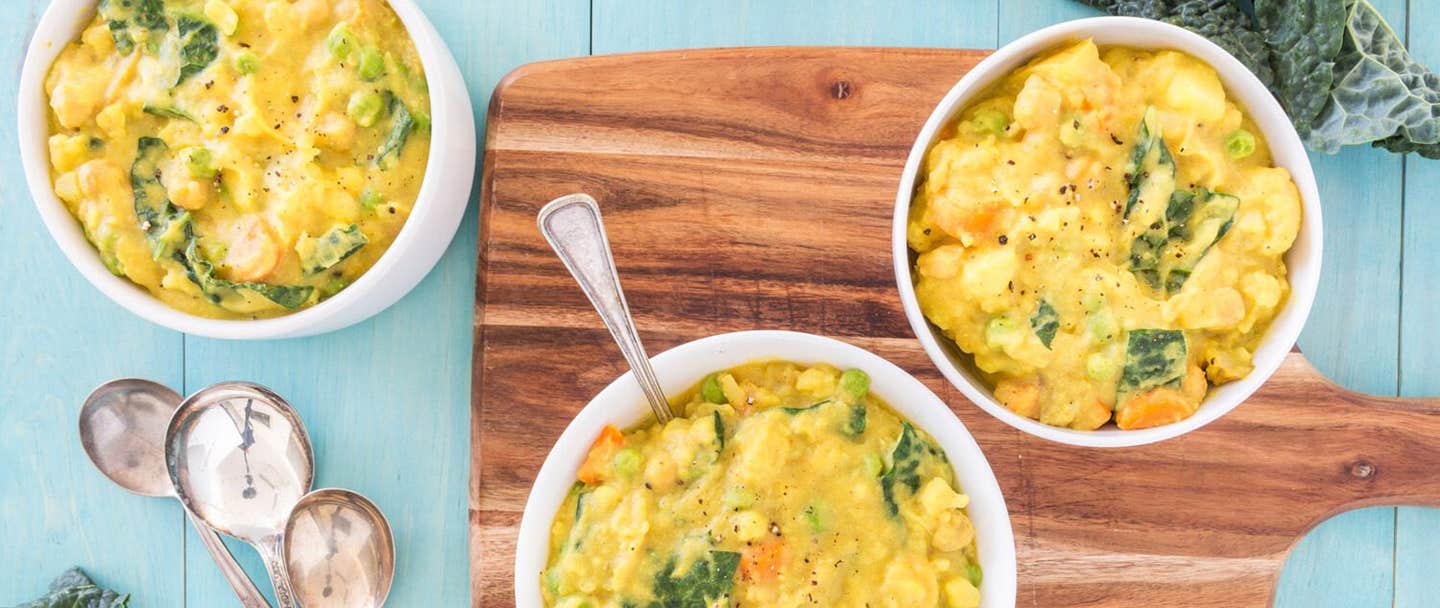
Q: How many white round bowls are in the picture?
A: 3